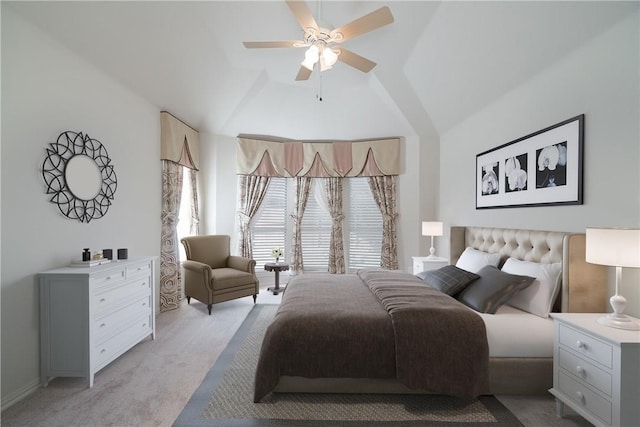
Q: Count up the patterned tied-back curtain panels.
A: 6